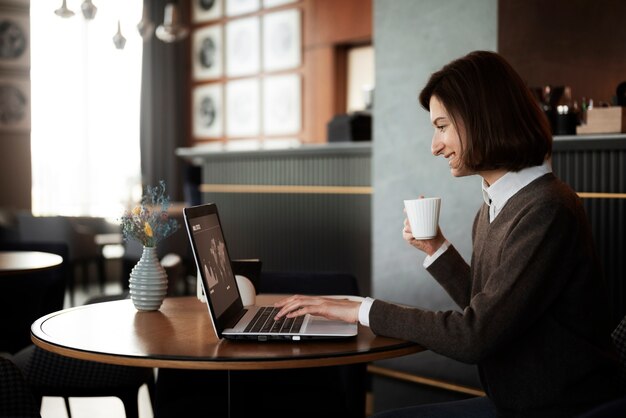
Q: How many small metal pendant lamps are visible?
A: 5